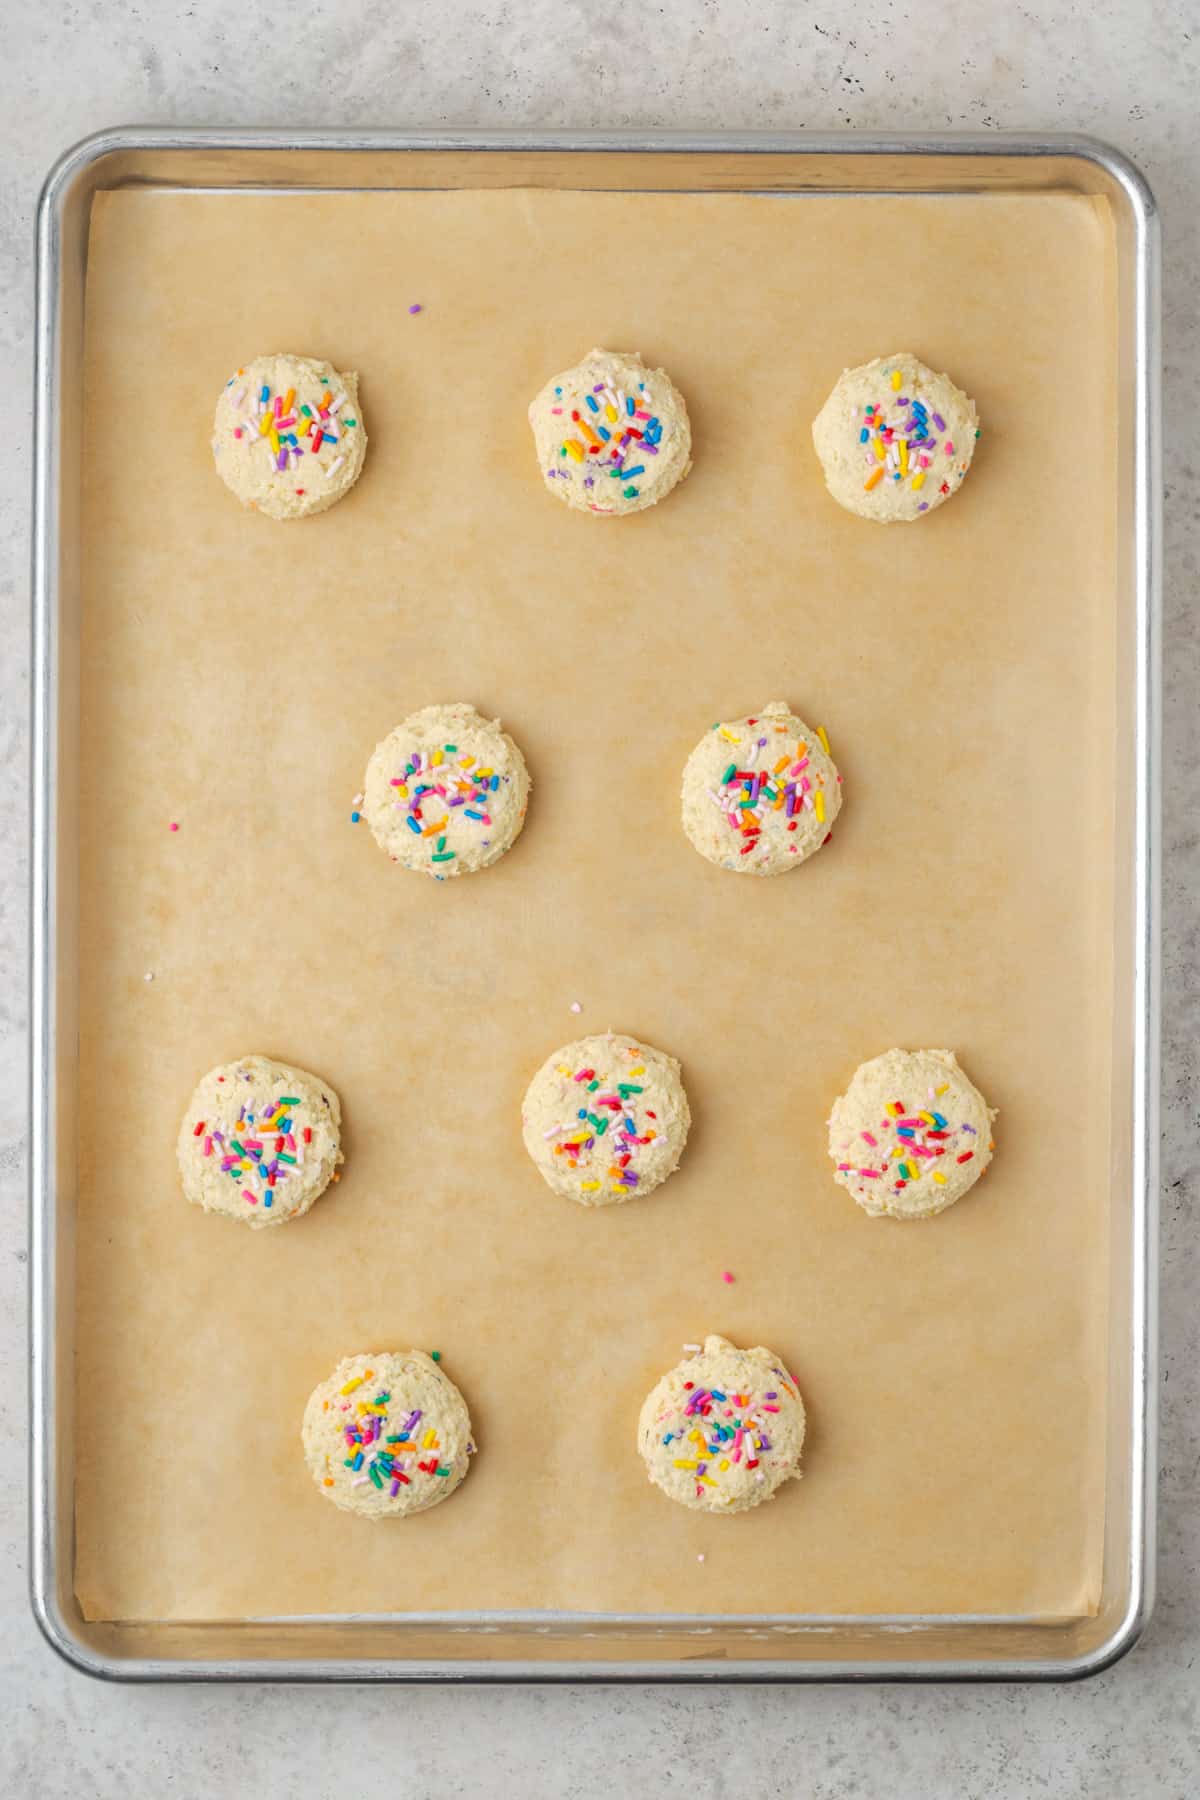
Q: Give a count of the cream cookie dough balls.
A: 10